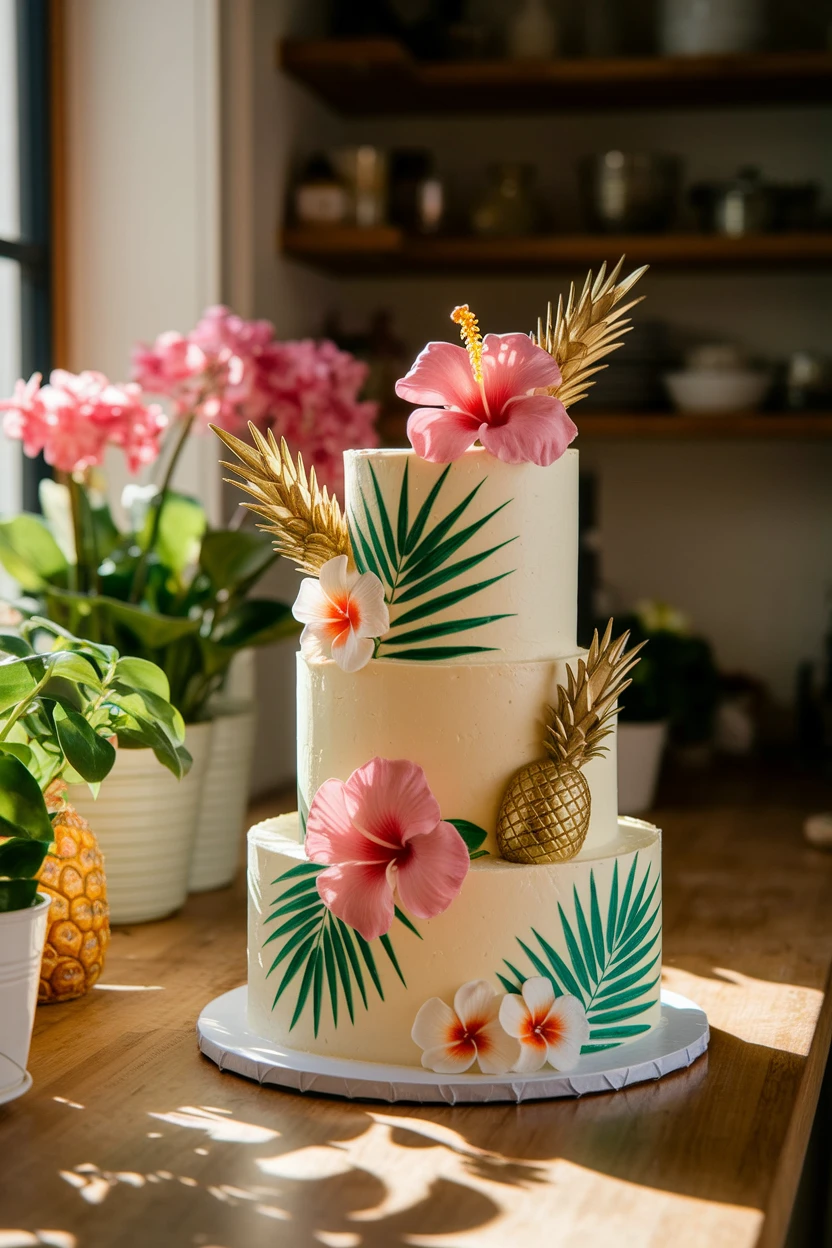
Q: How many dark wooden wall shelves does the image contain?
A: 3